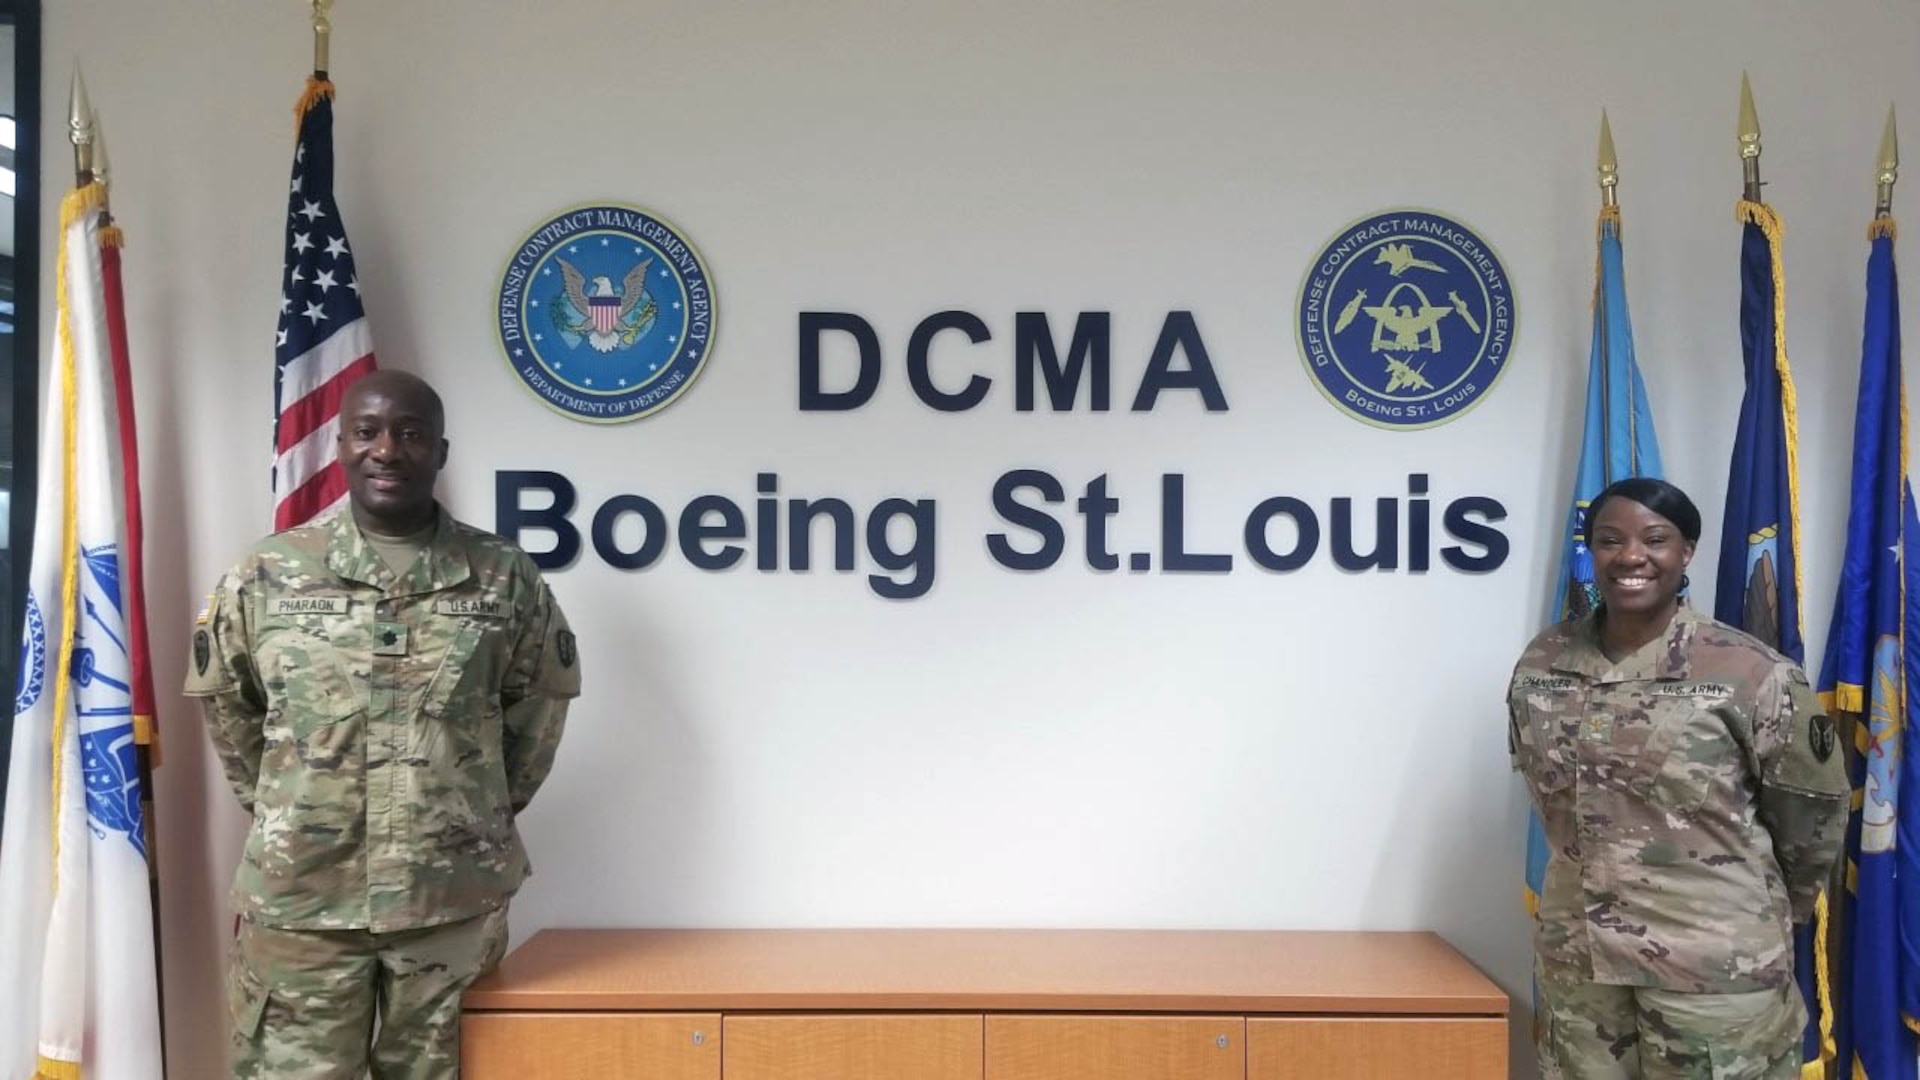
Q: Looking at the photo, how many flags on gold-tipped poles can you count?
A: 6